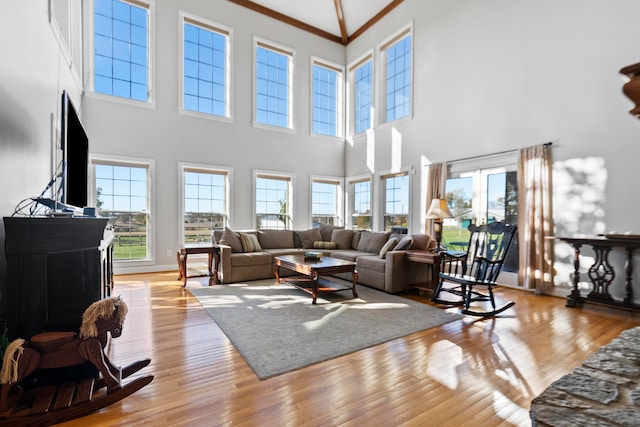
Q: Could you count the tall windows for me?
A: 12